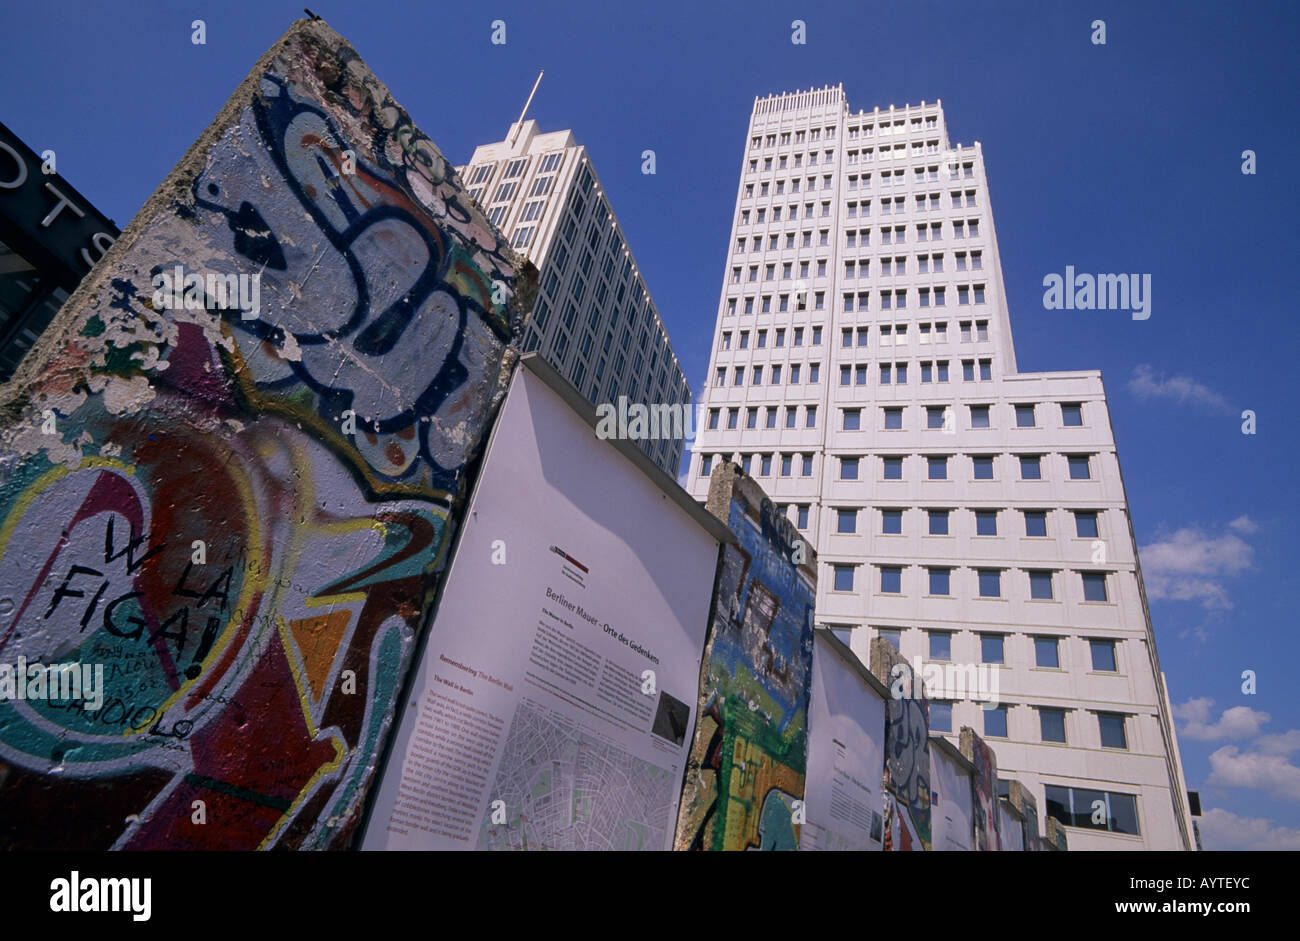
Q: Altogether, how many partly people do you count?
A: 0